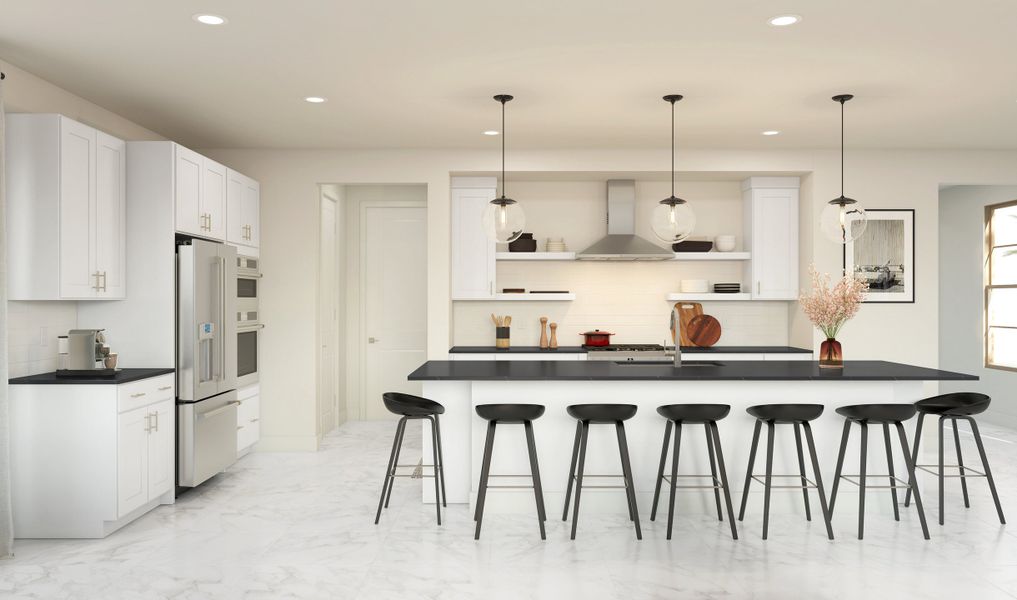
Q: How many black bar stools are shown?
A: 7